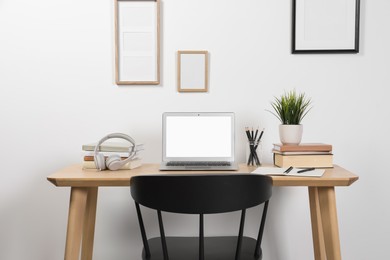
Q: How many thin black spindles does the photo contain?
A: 5